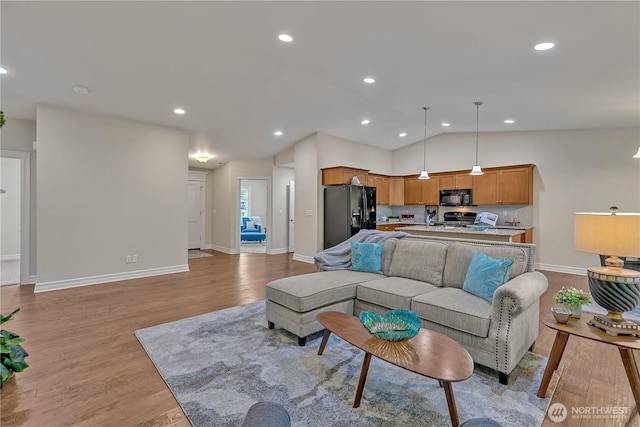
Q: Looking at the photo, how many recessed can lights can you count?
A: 10